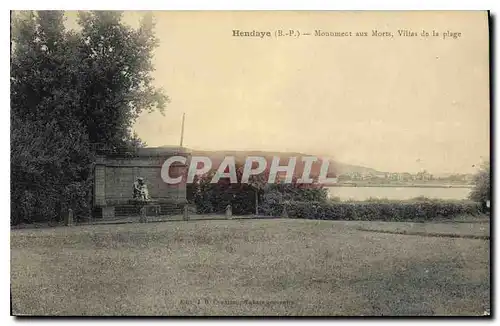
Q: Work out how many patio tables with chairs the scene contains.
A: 0